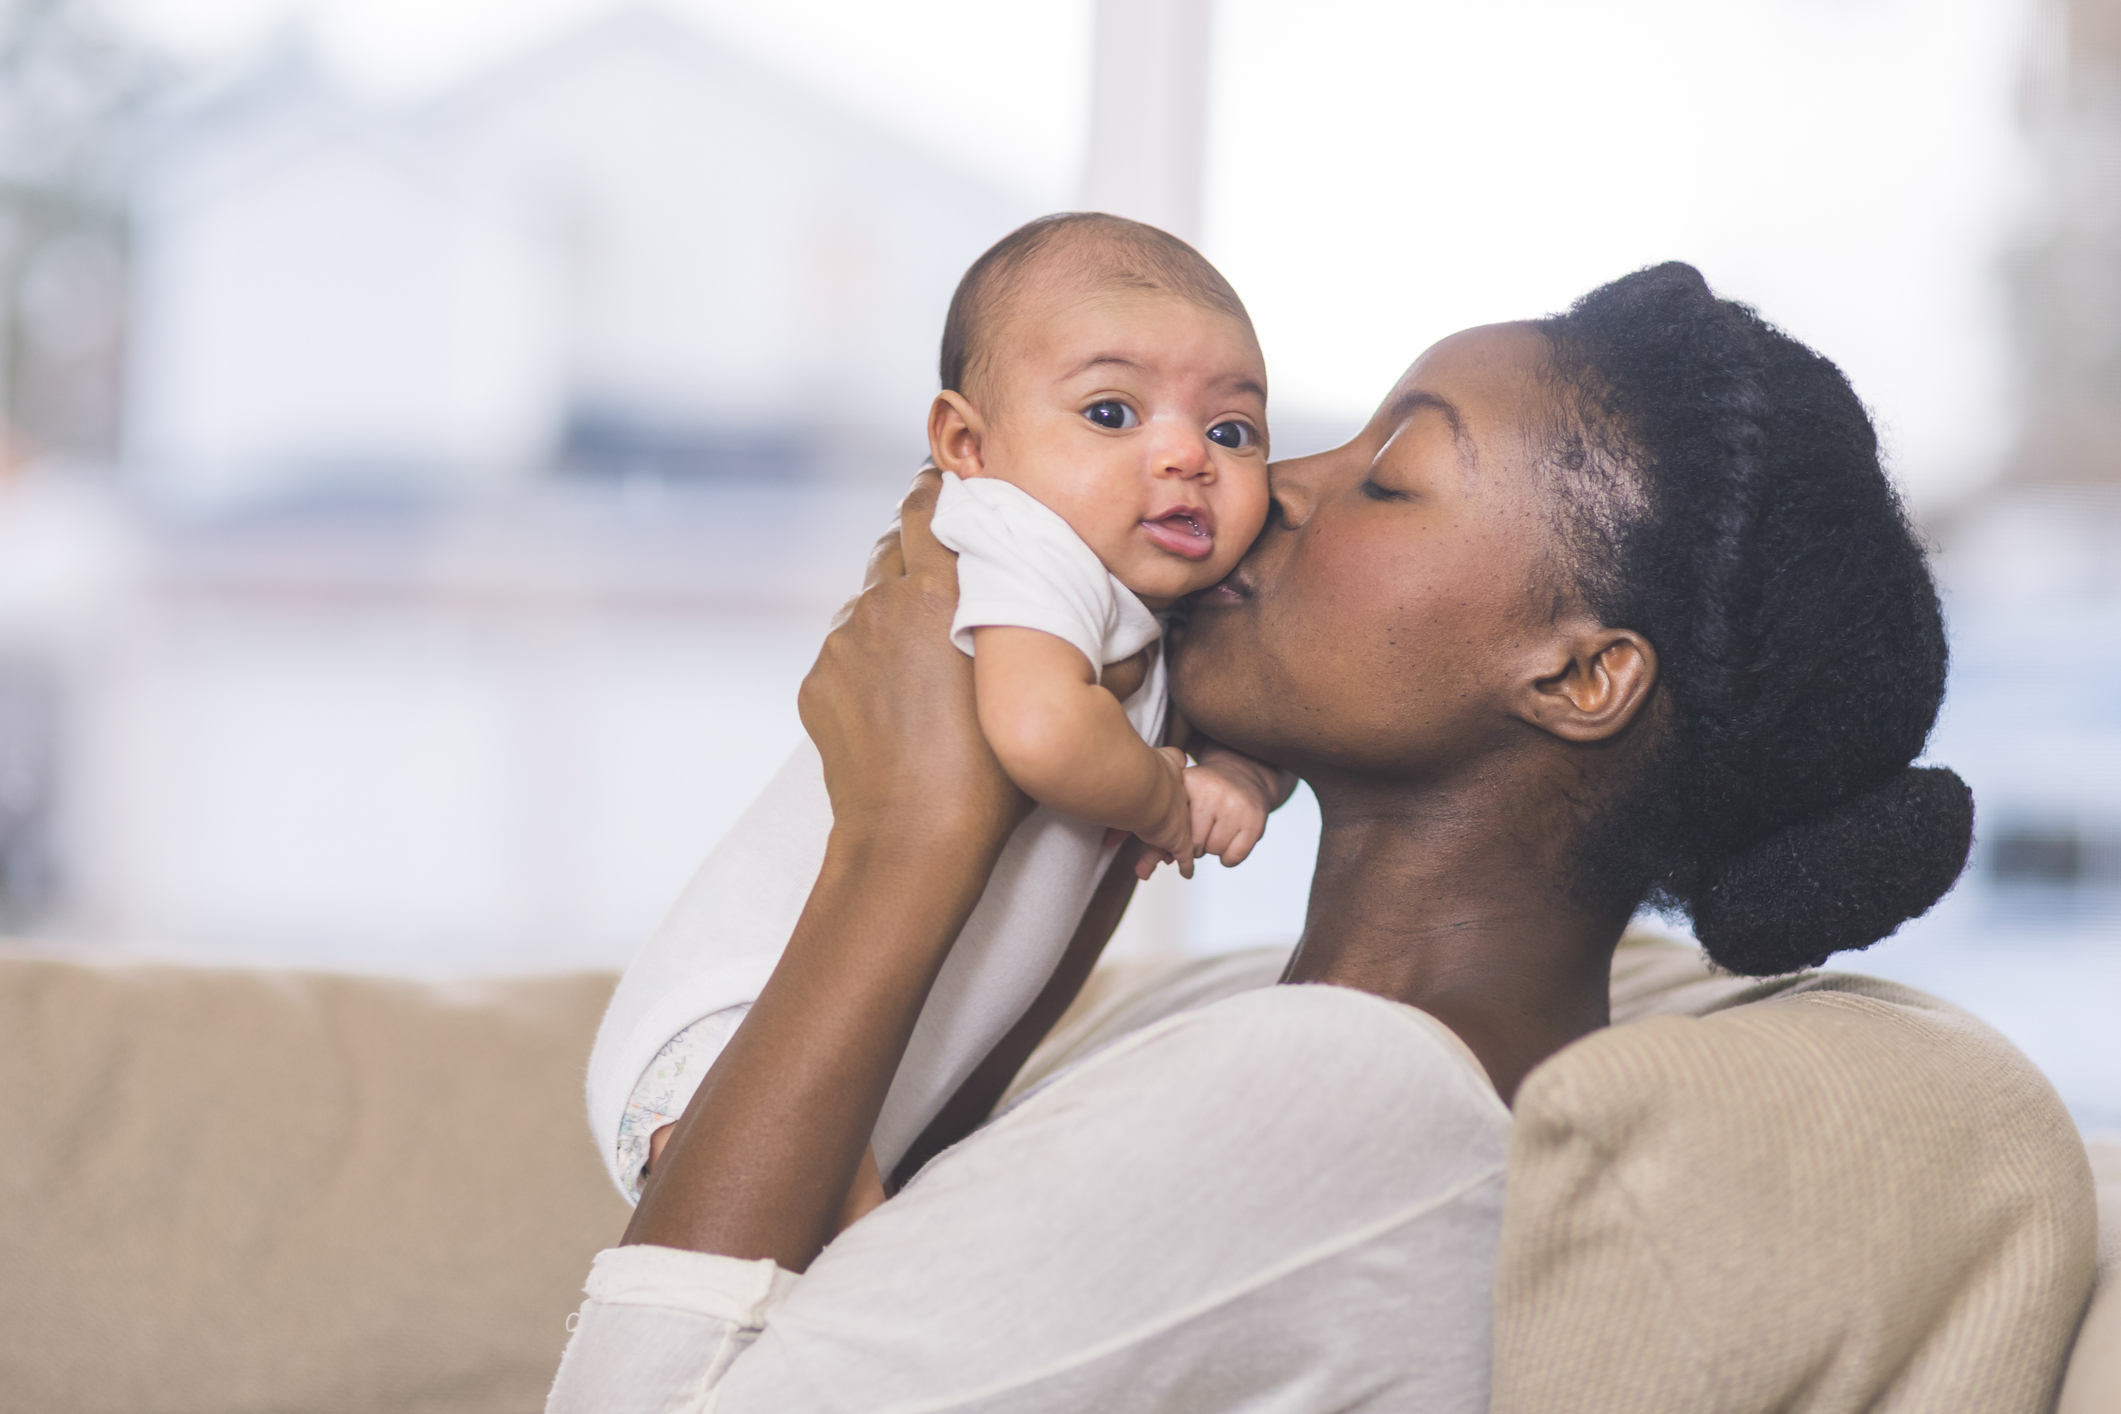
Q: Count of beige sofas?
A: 1